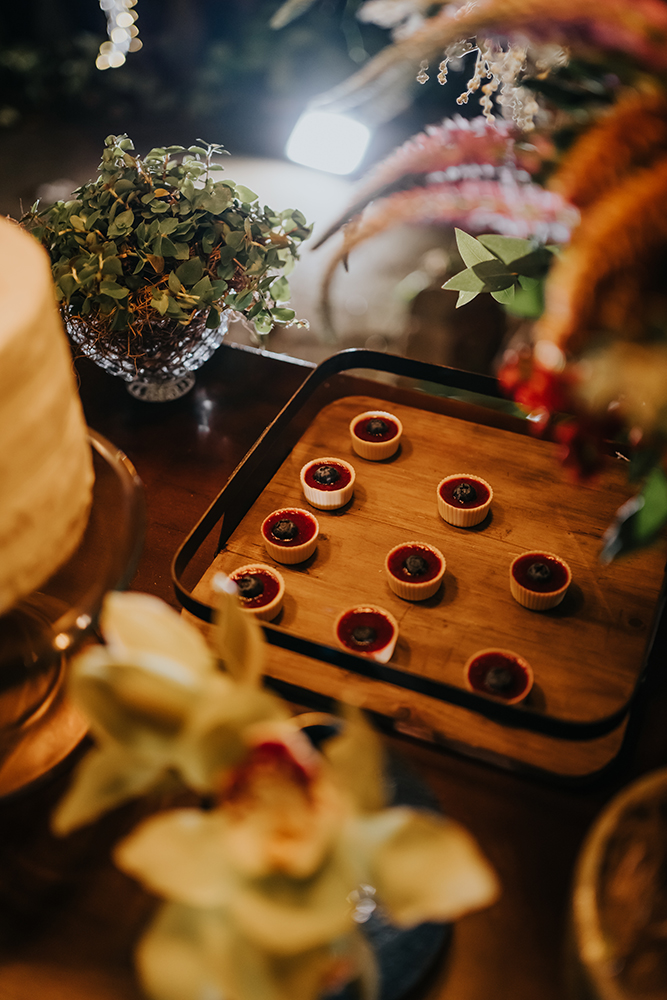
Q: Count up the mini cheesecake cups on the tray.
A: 9